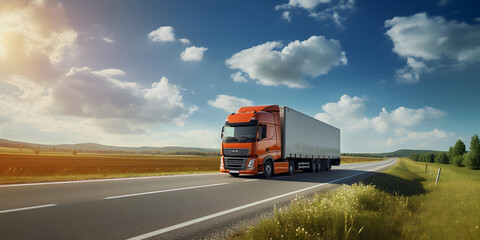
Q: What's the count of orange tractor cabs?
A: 1